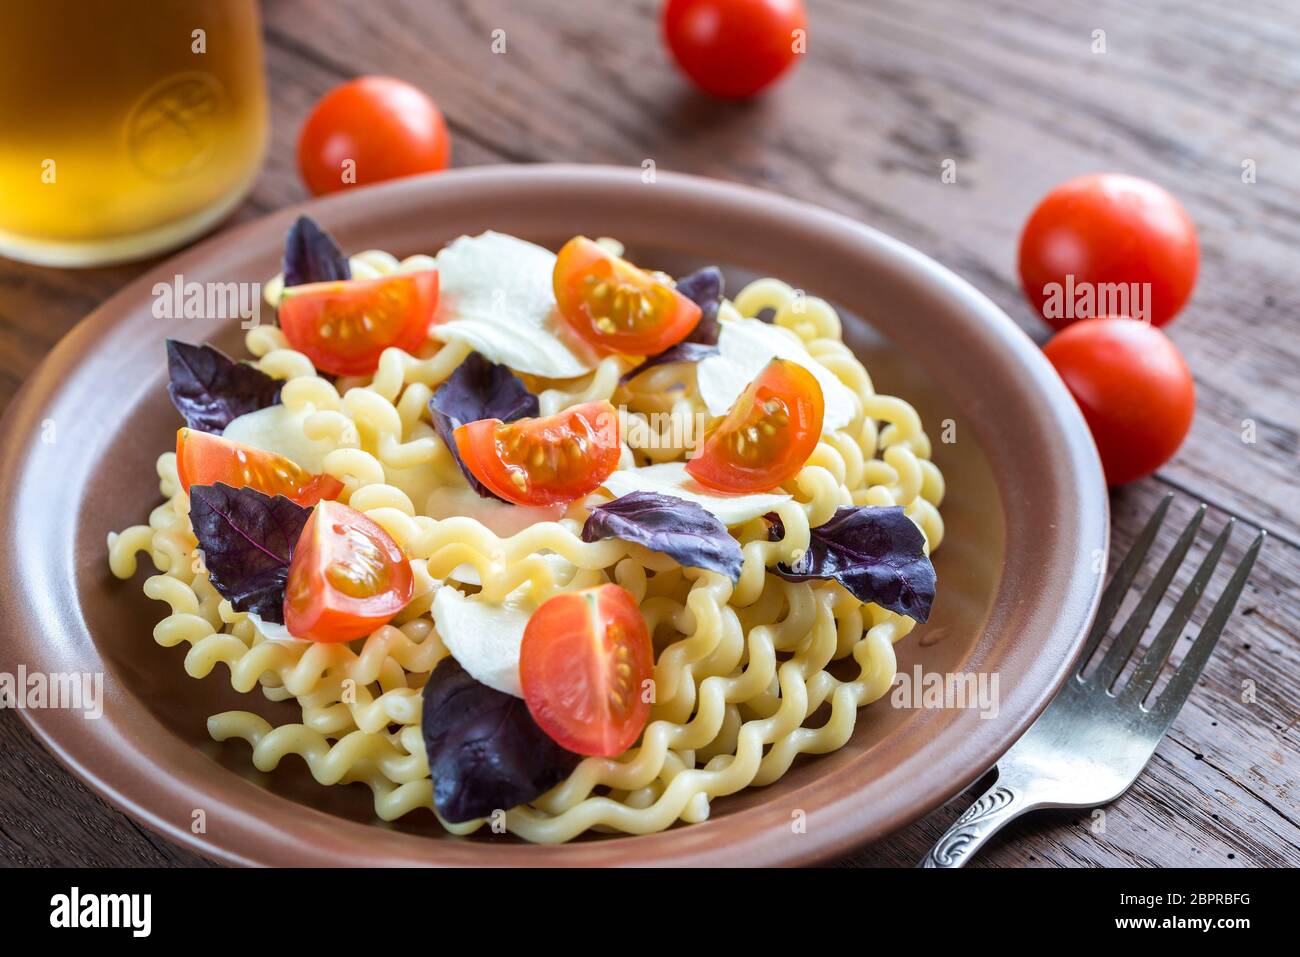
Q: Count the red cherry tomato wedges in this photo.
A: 7